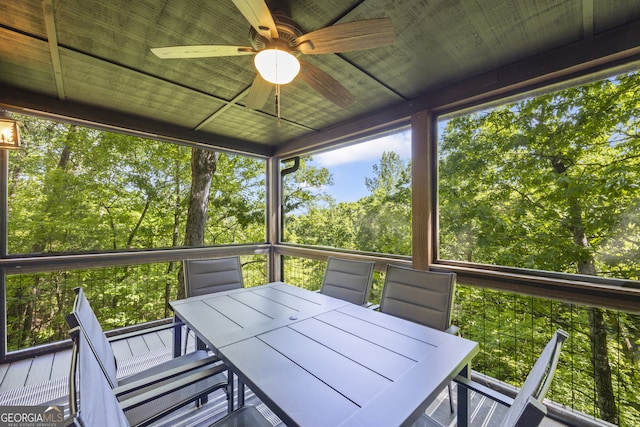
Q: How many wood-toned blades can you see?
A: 5